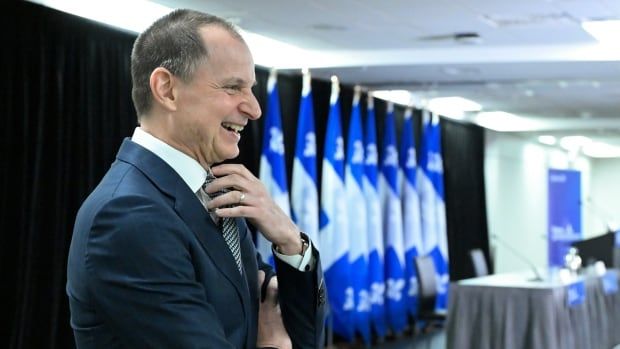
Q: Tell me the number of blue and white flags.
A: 9